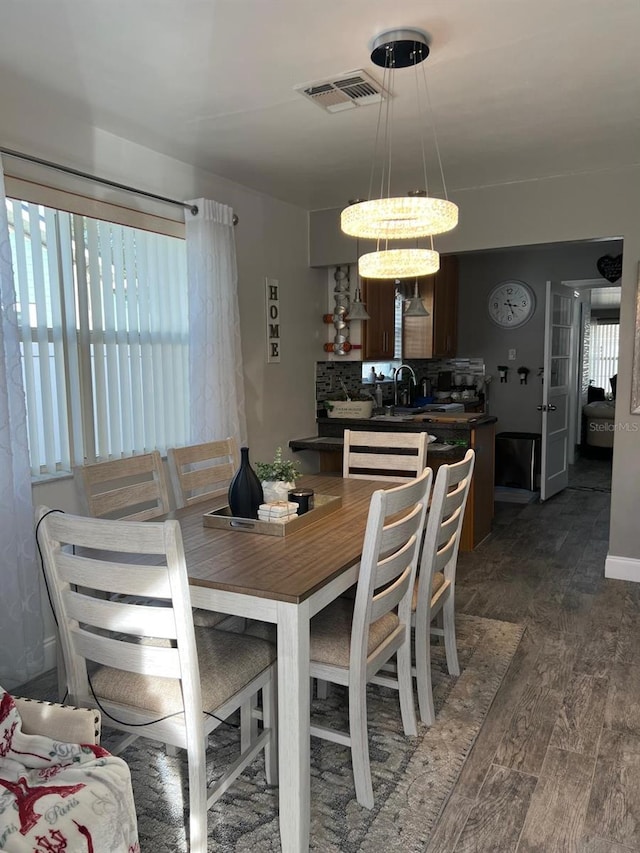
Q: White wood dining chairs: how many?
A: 6